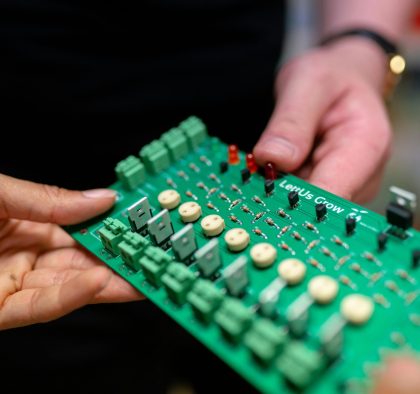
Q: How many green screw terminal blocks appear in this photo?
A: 12